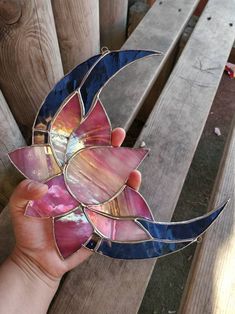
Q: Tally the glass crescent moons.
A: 1